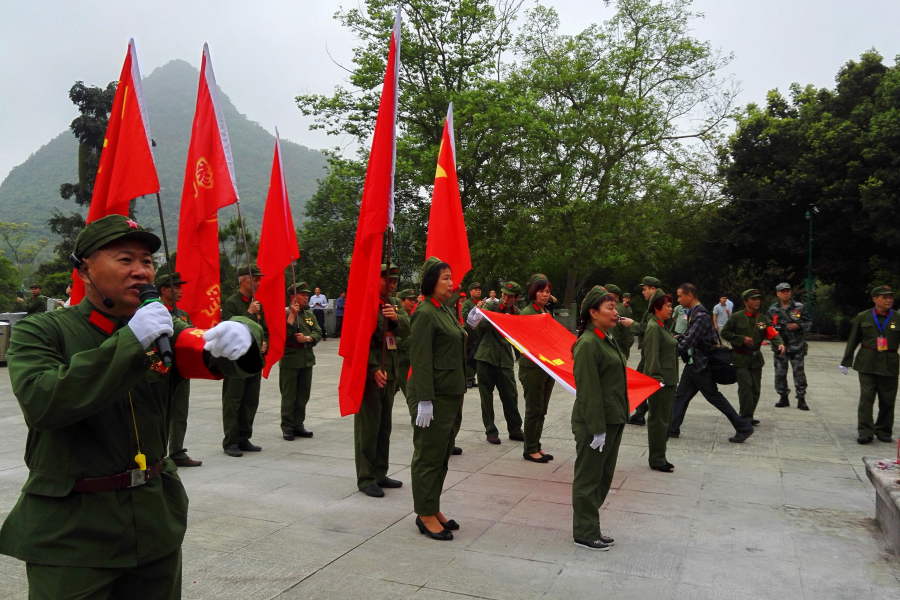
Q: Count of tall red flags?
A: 5